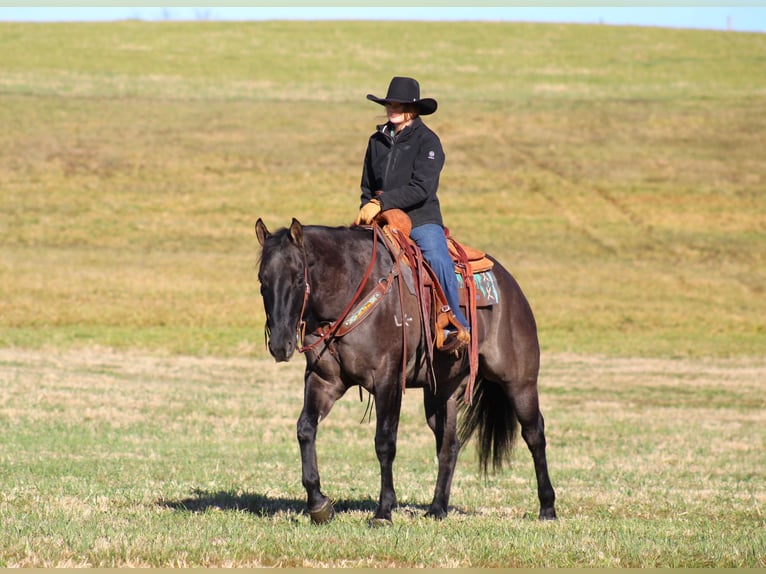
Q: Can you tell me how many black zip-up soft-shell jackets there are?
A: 1